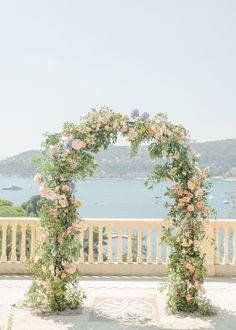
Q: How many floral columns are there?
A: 2